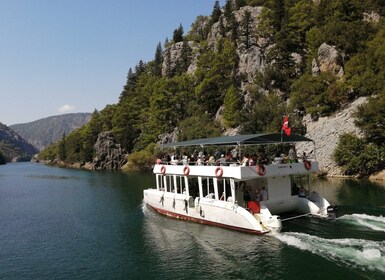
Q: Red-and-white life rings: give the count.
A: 5